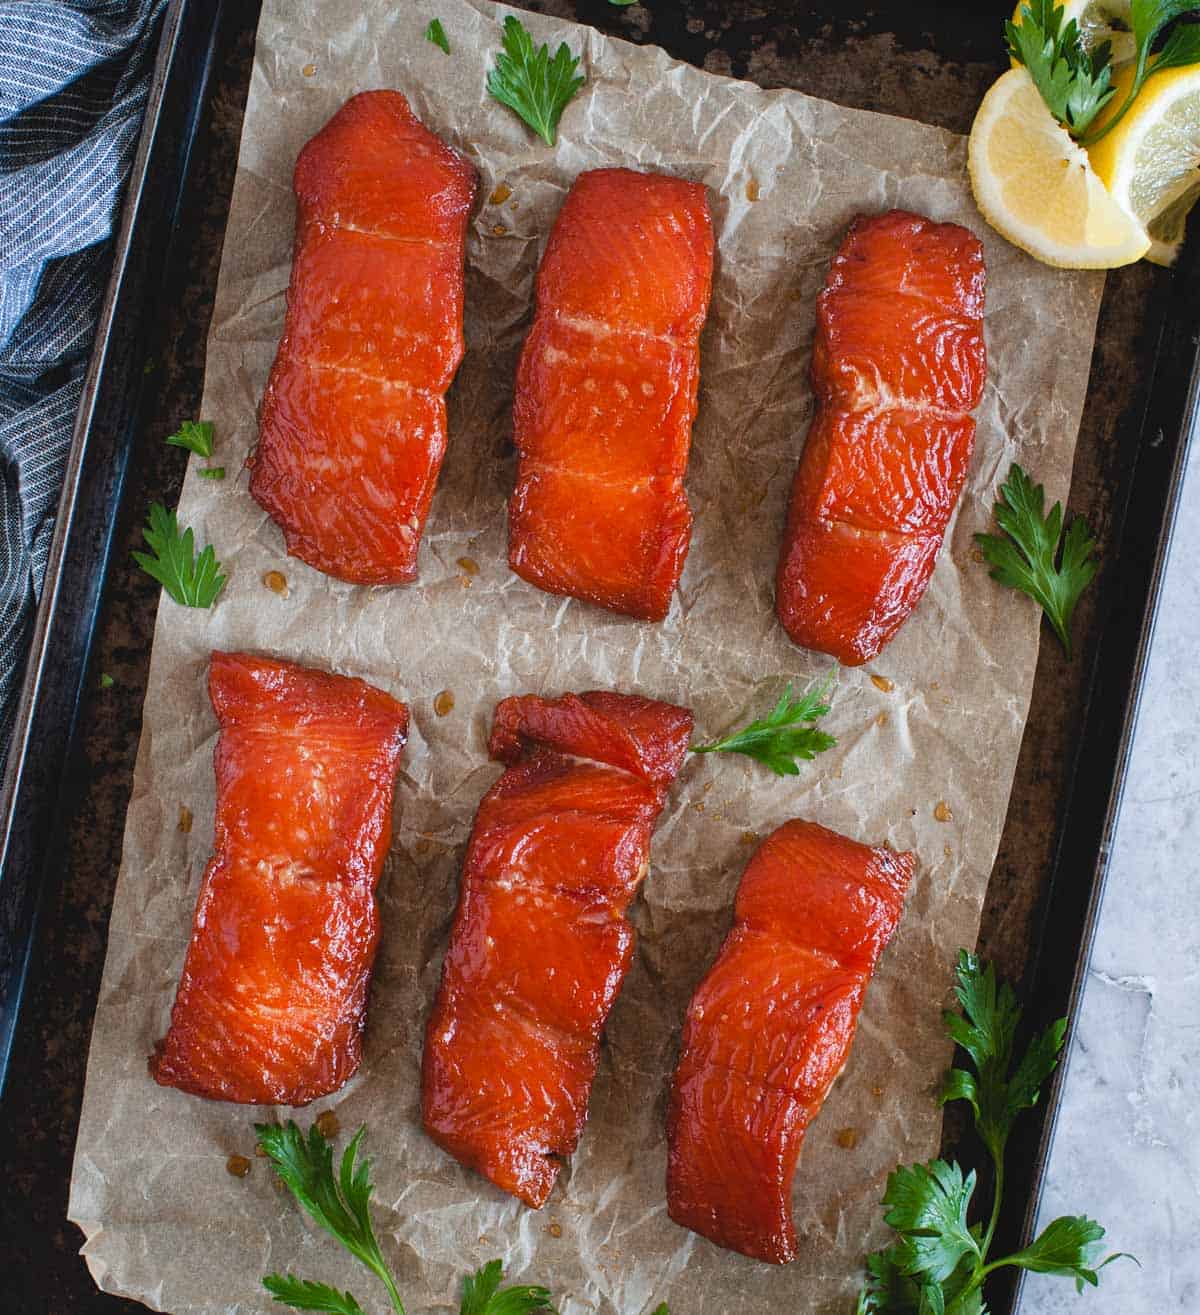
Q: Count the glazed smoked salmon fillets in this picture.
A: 6